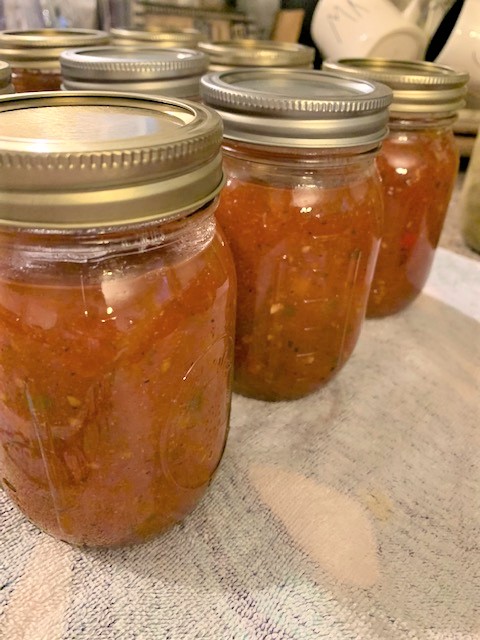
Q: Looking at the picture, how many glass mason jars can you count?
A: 8